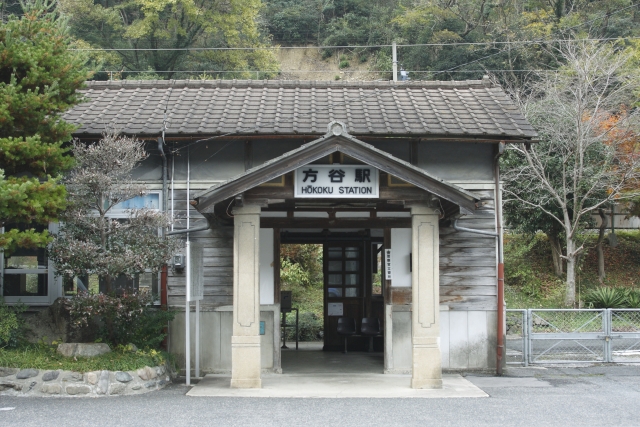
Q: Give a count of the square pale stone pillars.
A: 2